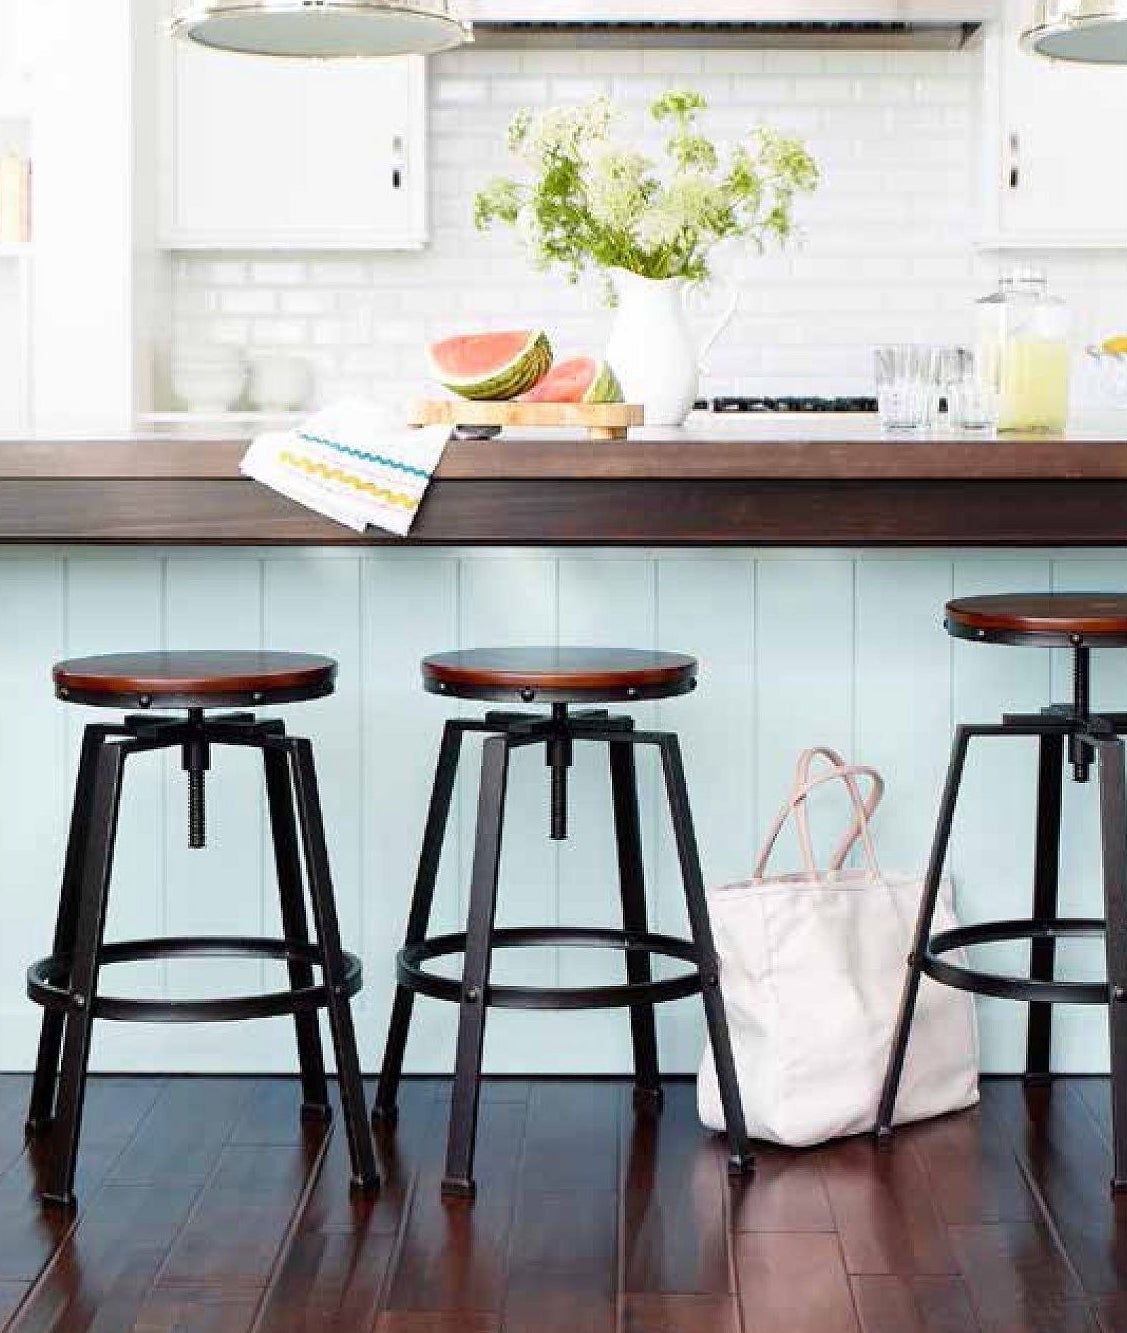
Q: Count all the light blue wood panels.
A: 12